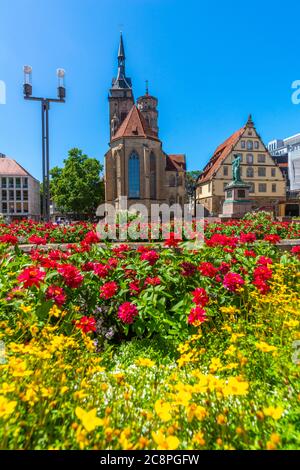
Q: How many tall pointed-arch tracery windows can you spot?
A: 2